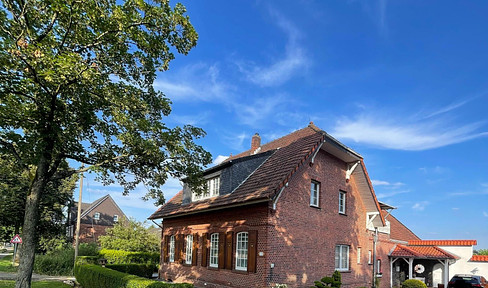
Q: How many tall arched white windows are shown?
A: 4